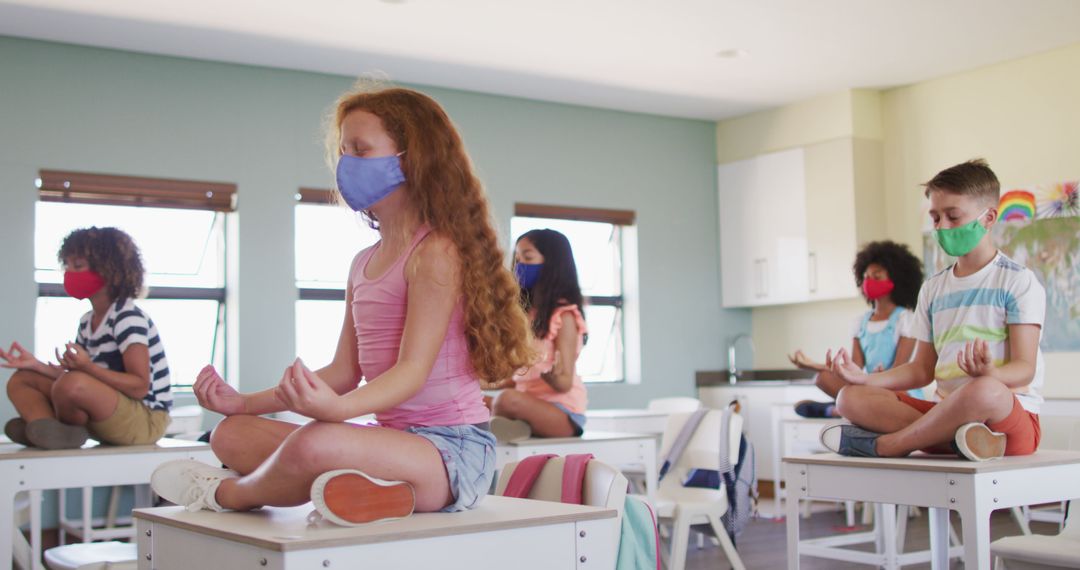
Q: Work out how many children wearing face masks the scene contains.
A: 5